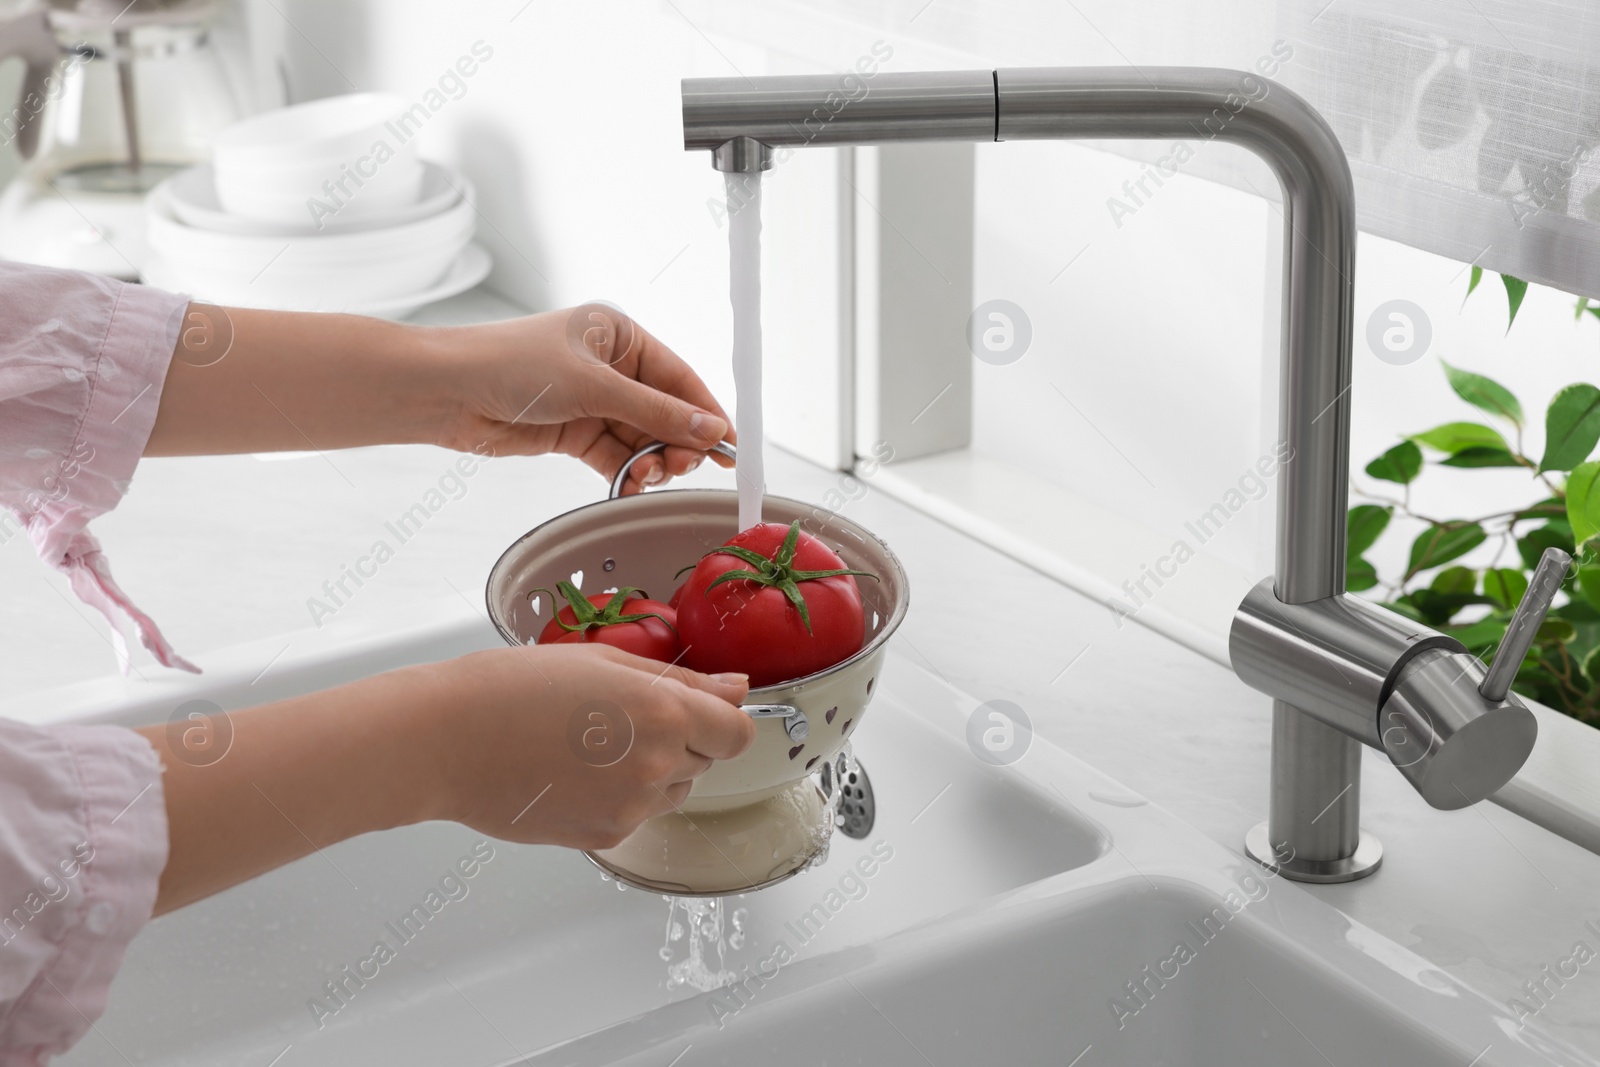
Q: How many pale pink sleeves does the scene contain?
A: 2